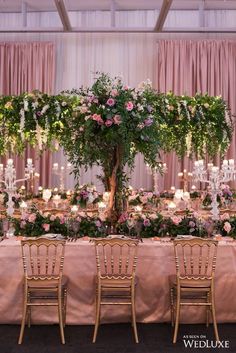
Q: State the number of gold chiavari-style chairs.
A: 3